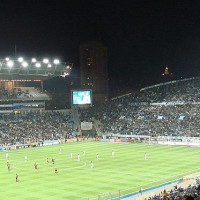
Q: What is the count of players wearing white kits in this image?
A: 10